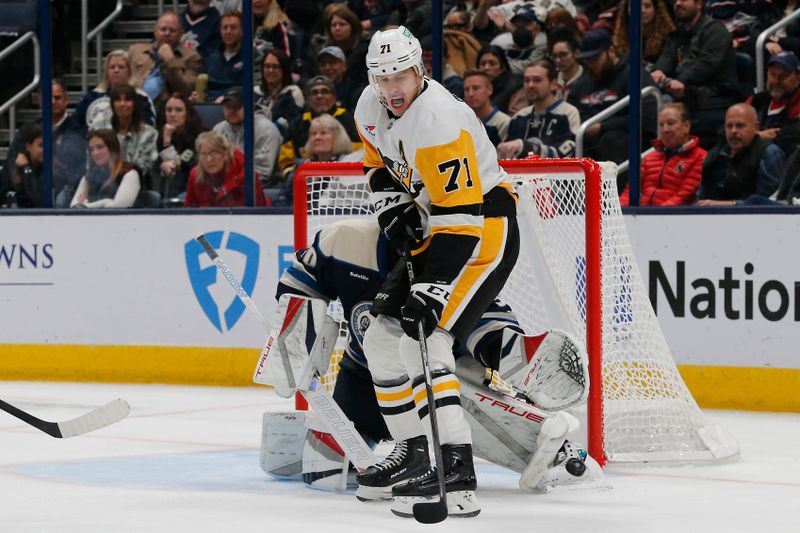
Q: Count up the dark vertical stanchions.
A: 4